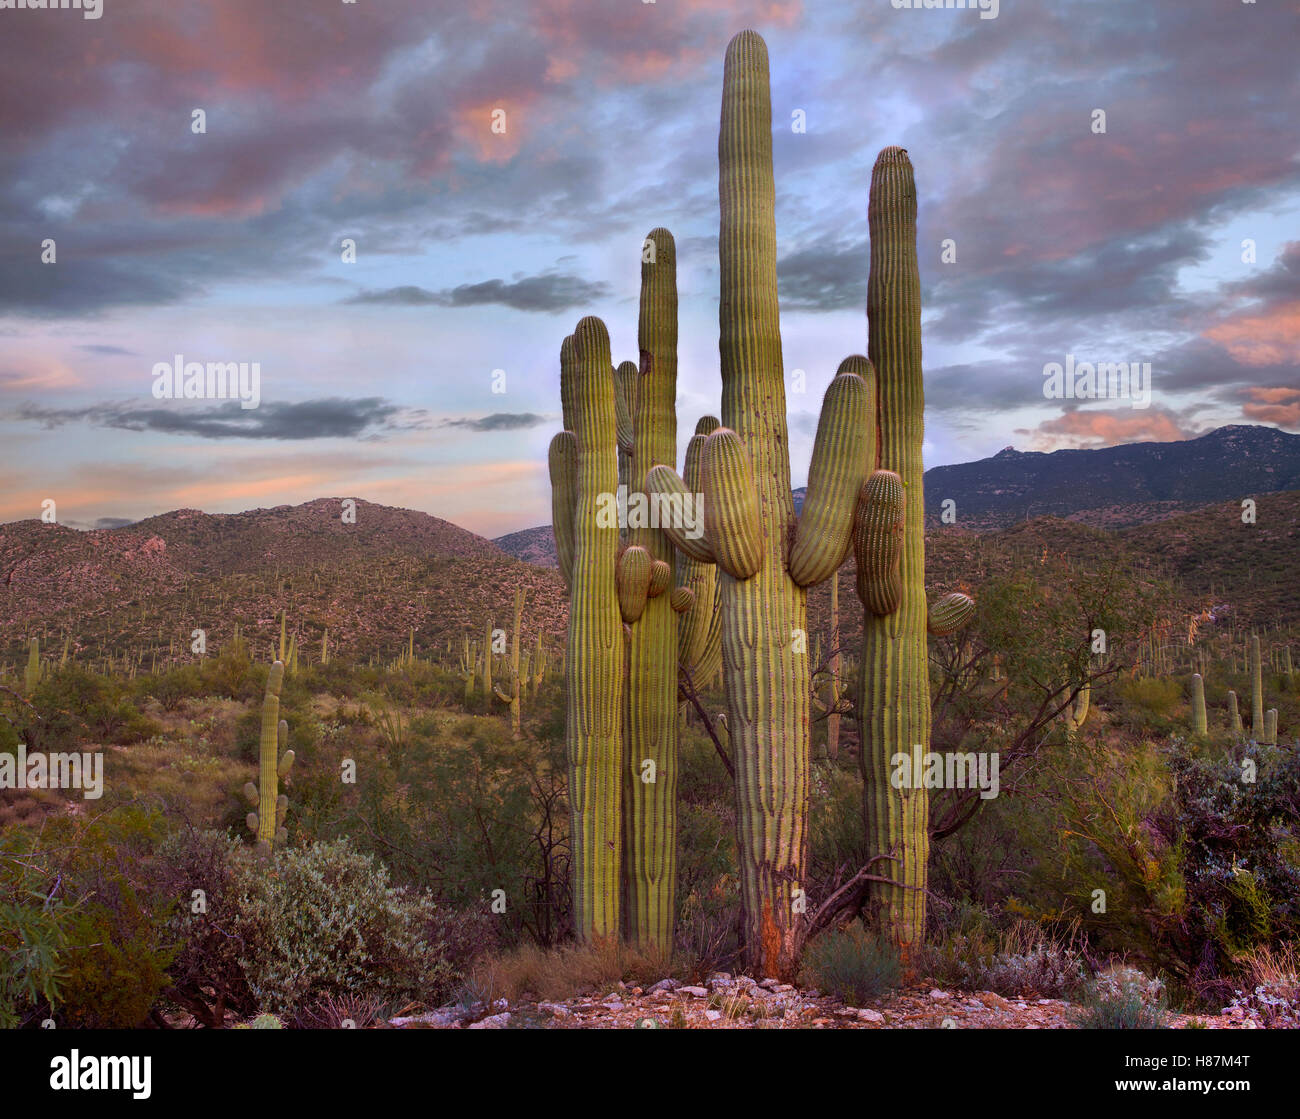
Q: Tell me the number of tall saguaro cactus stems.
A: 4